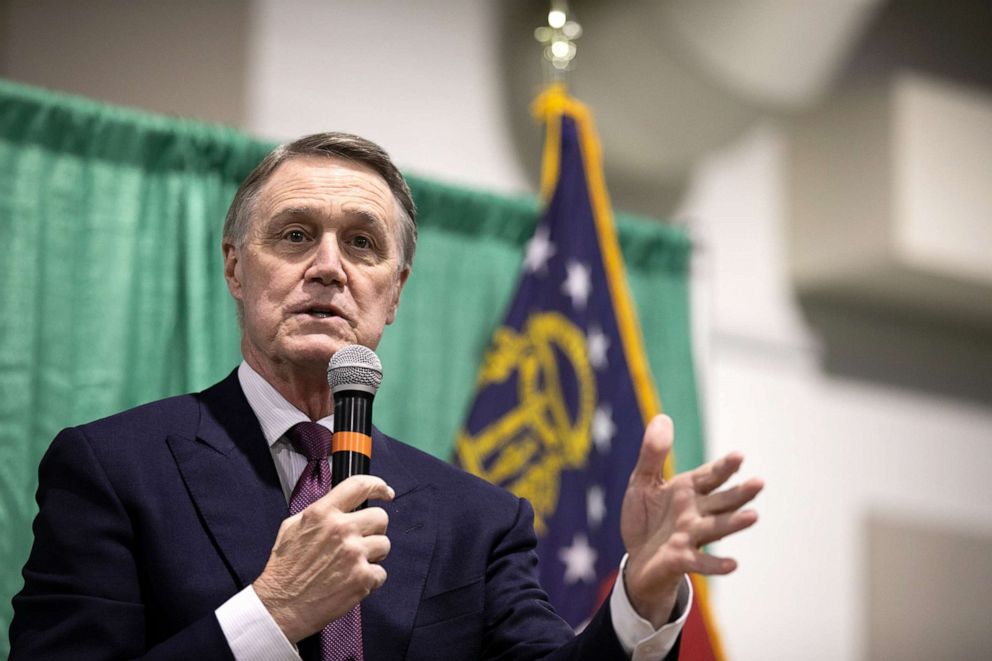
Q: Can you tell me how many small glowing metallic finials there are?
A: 1